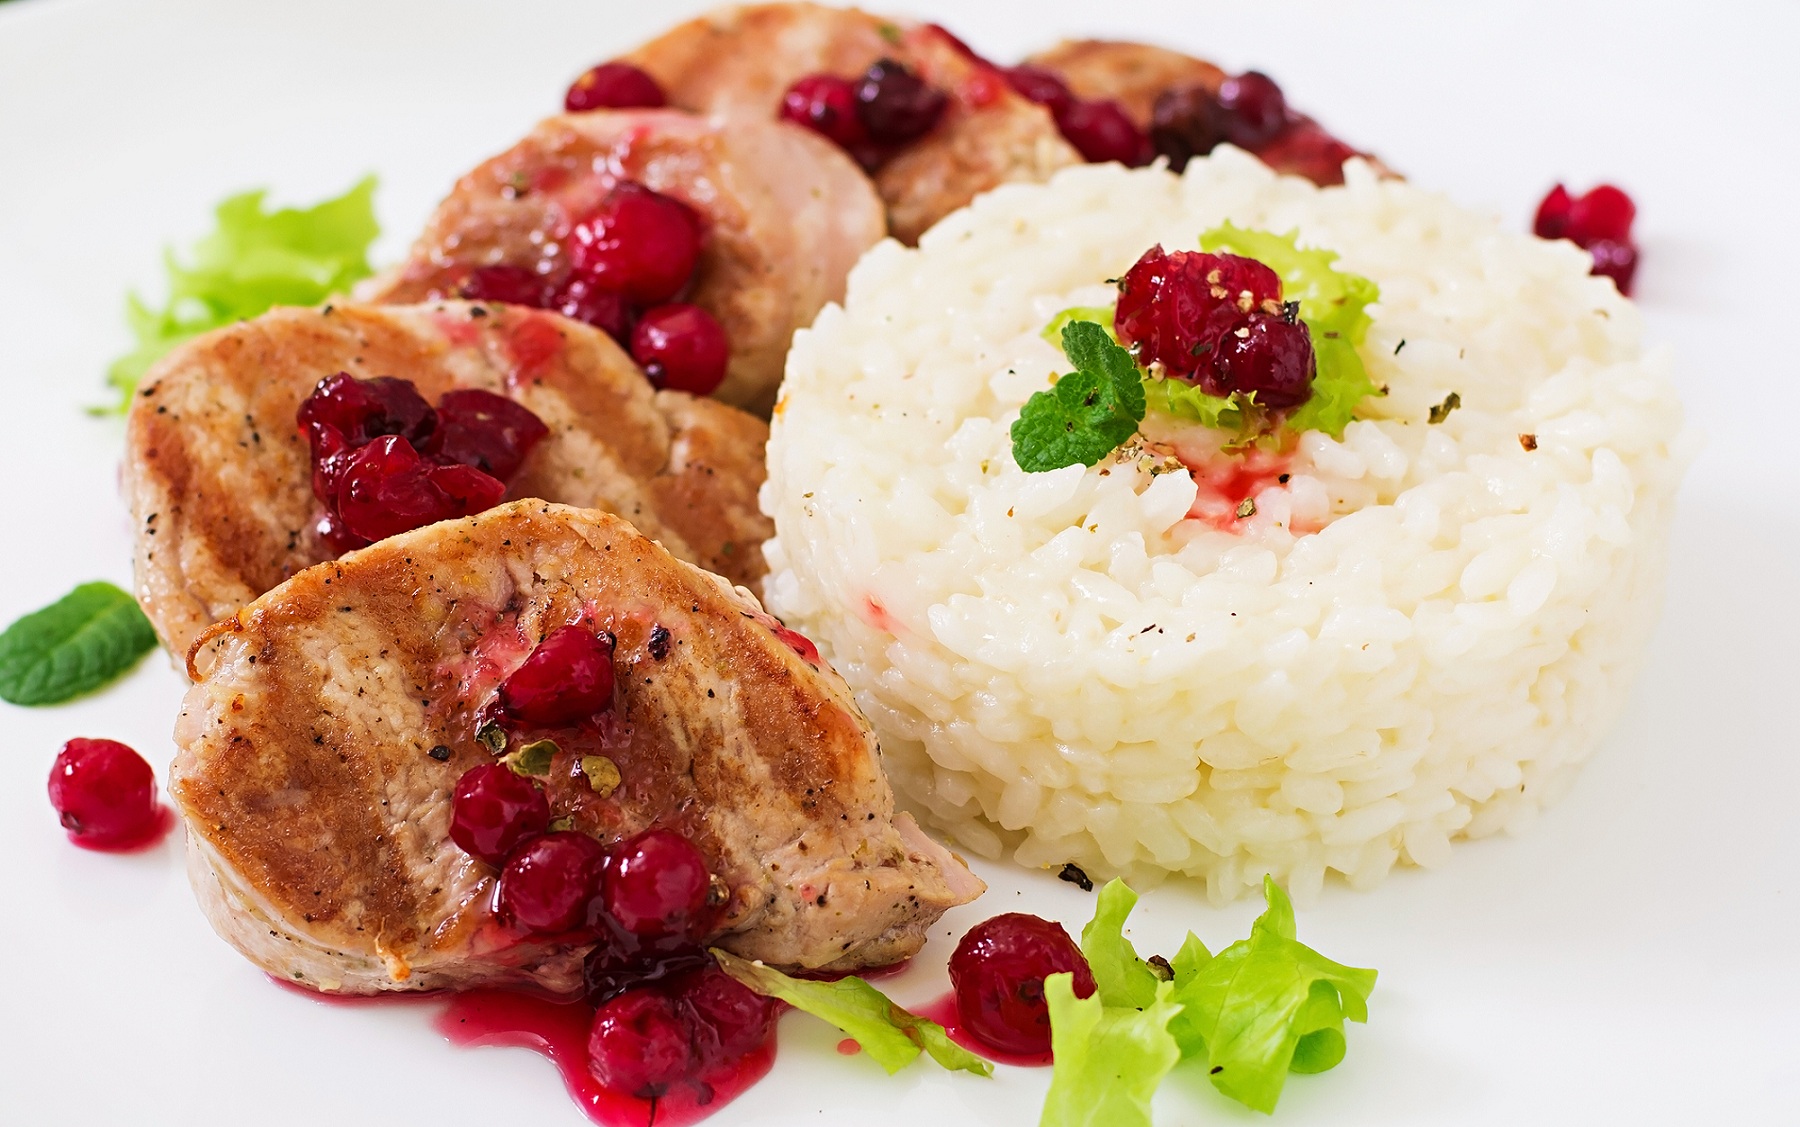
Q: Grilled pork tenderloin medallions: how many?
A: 5